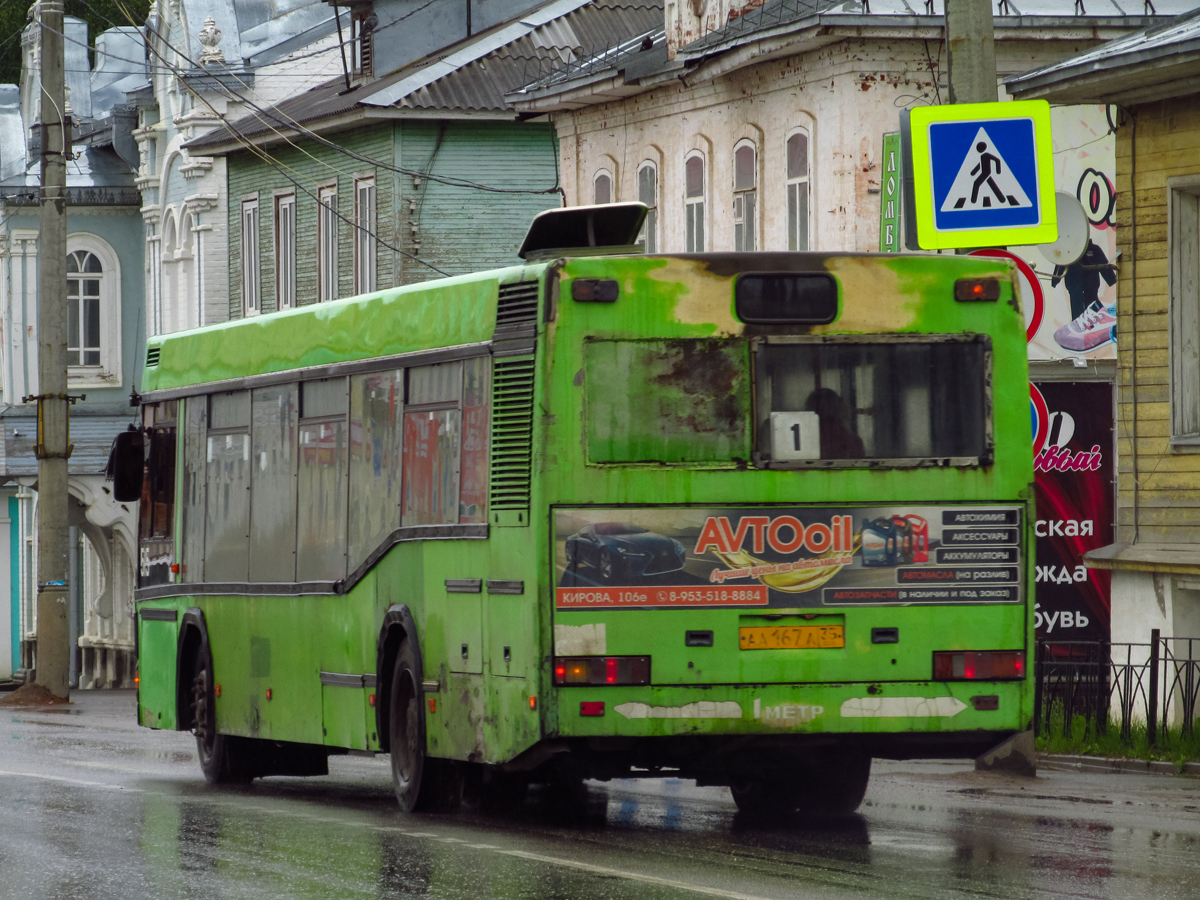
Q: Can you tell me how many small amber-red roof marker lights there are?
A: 2